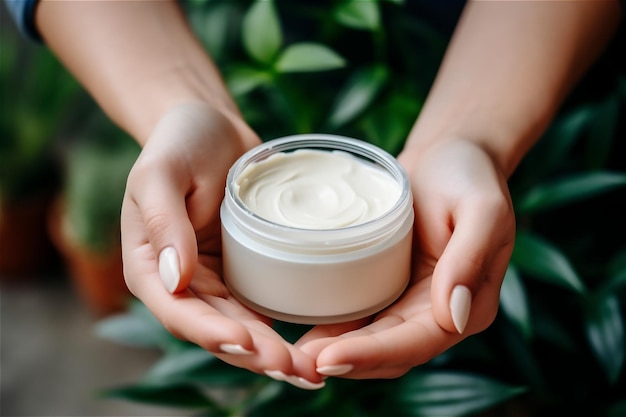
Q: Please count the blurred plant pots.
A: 2